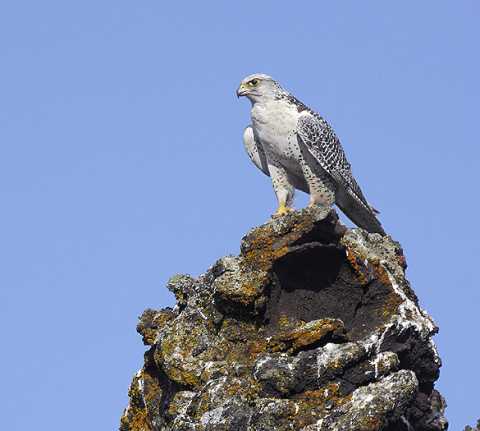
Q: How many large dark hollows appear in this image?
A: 1